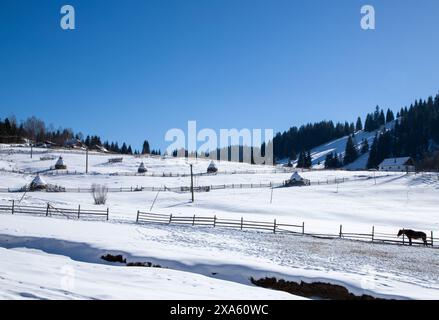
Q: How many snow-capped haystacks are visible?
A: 5